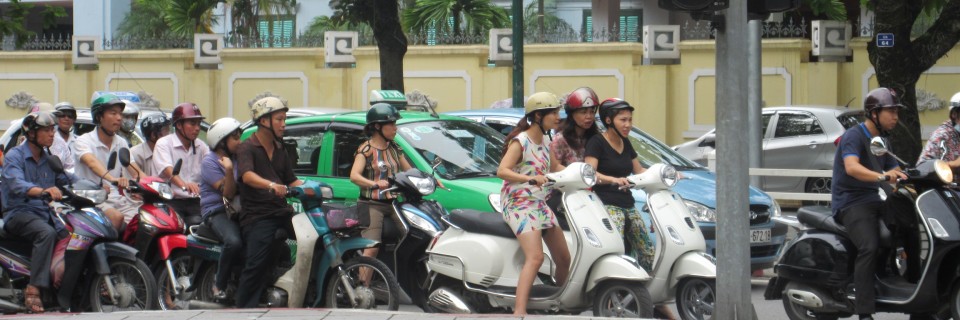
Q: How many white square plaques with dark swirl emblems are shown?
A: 6